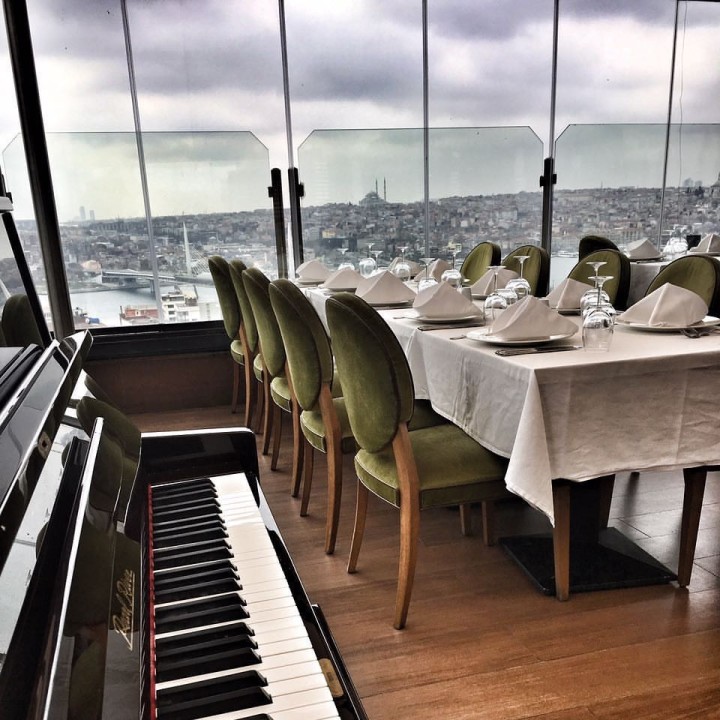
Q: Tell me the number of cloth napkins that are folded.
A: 12